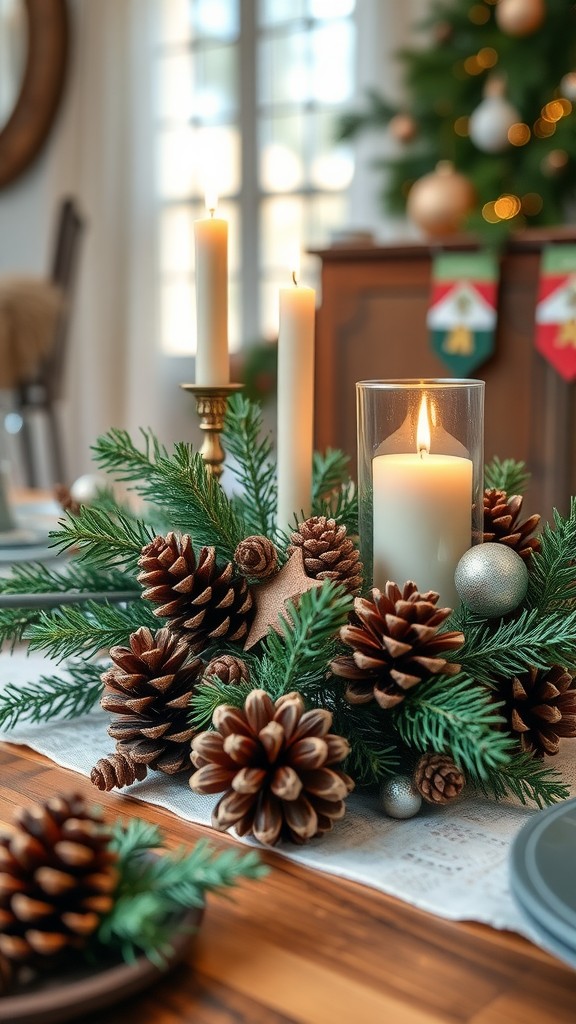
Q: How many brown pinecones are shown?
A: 12